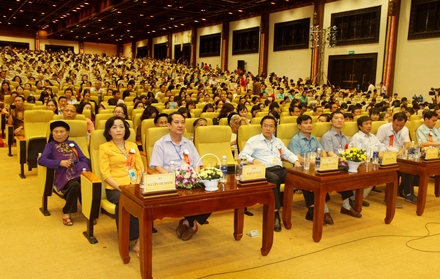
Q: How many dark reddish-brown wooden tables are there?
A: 3